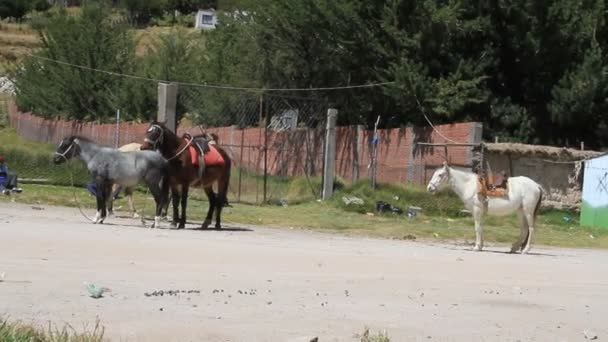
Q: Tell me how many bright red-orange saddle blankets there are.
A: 1